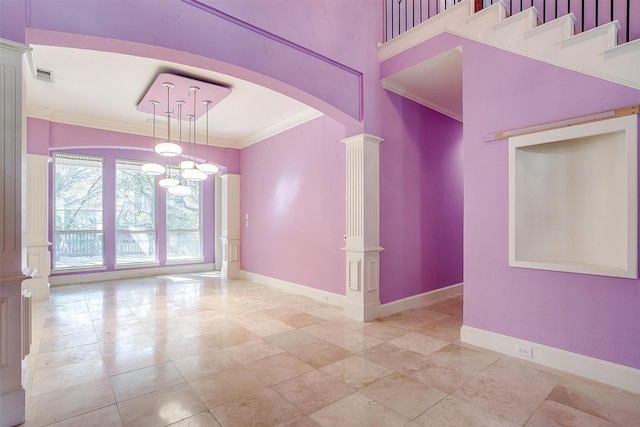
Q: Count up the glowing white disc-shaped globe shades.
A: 7